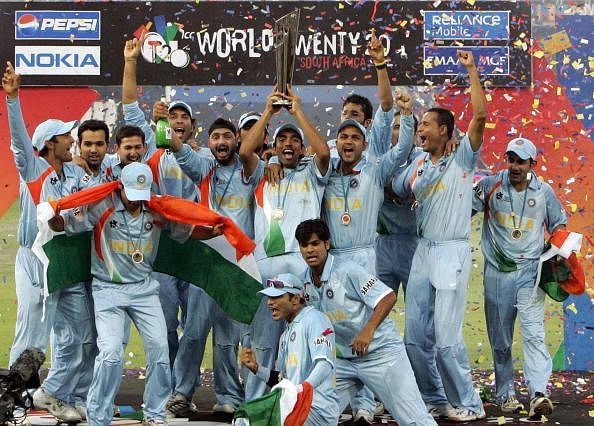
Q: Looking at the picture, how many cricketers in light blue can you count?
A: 15